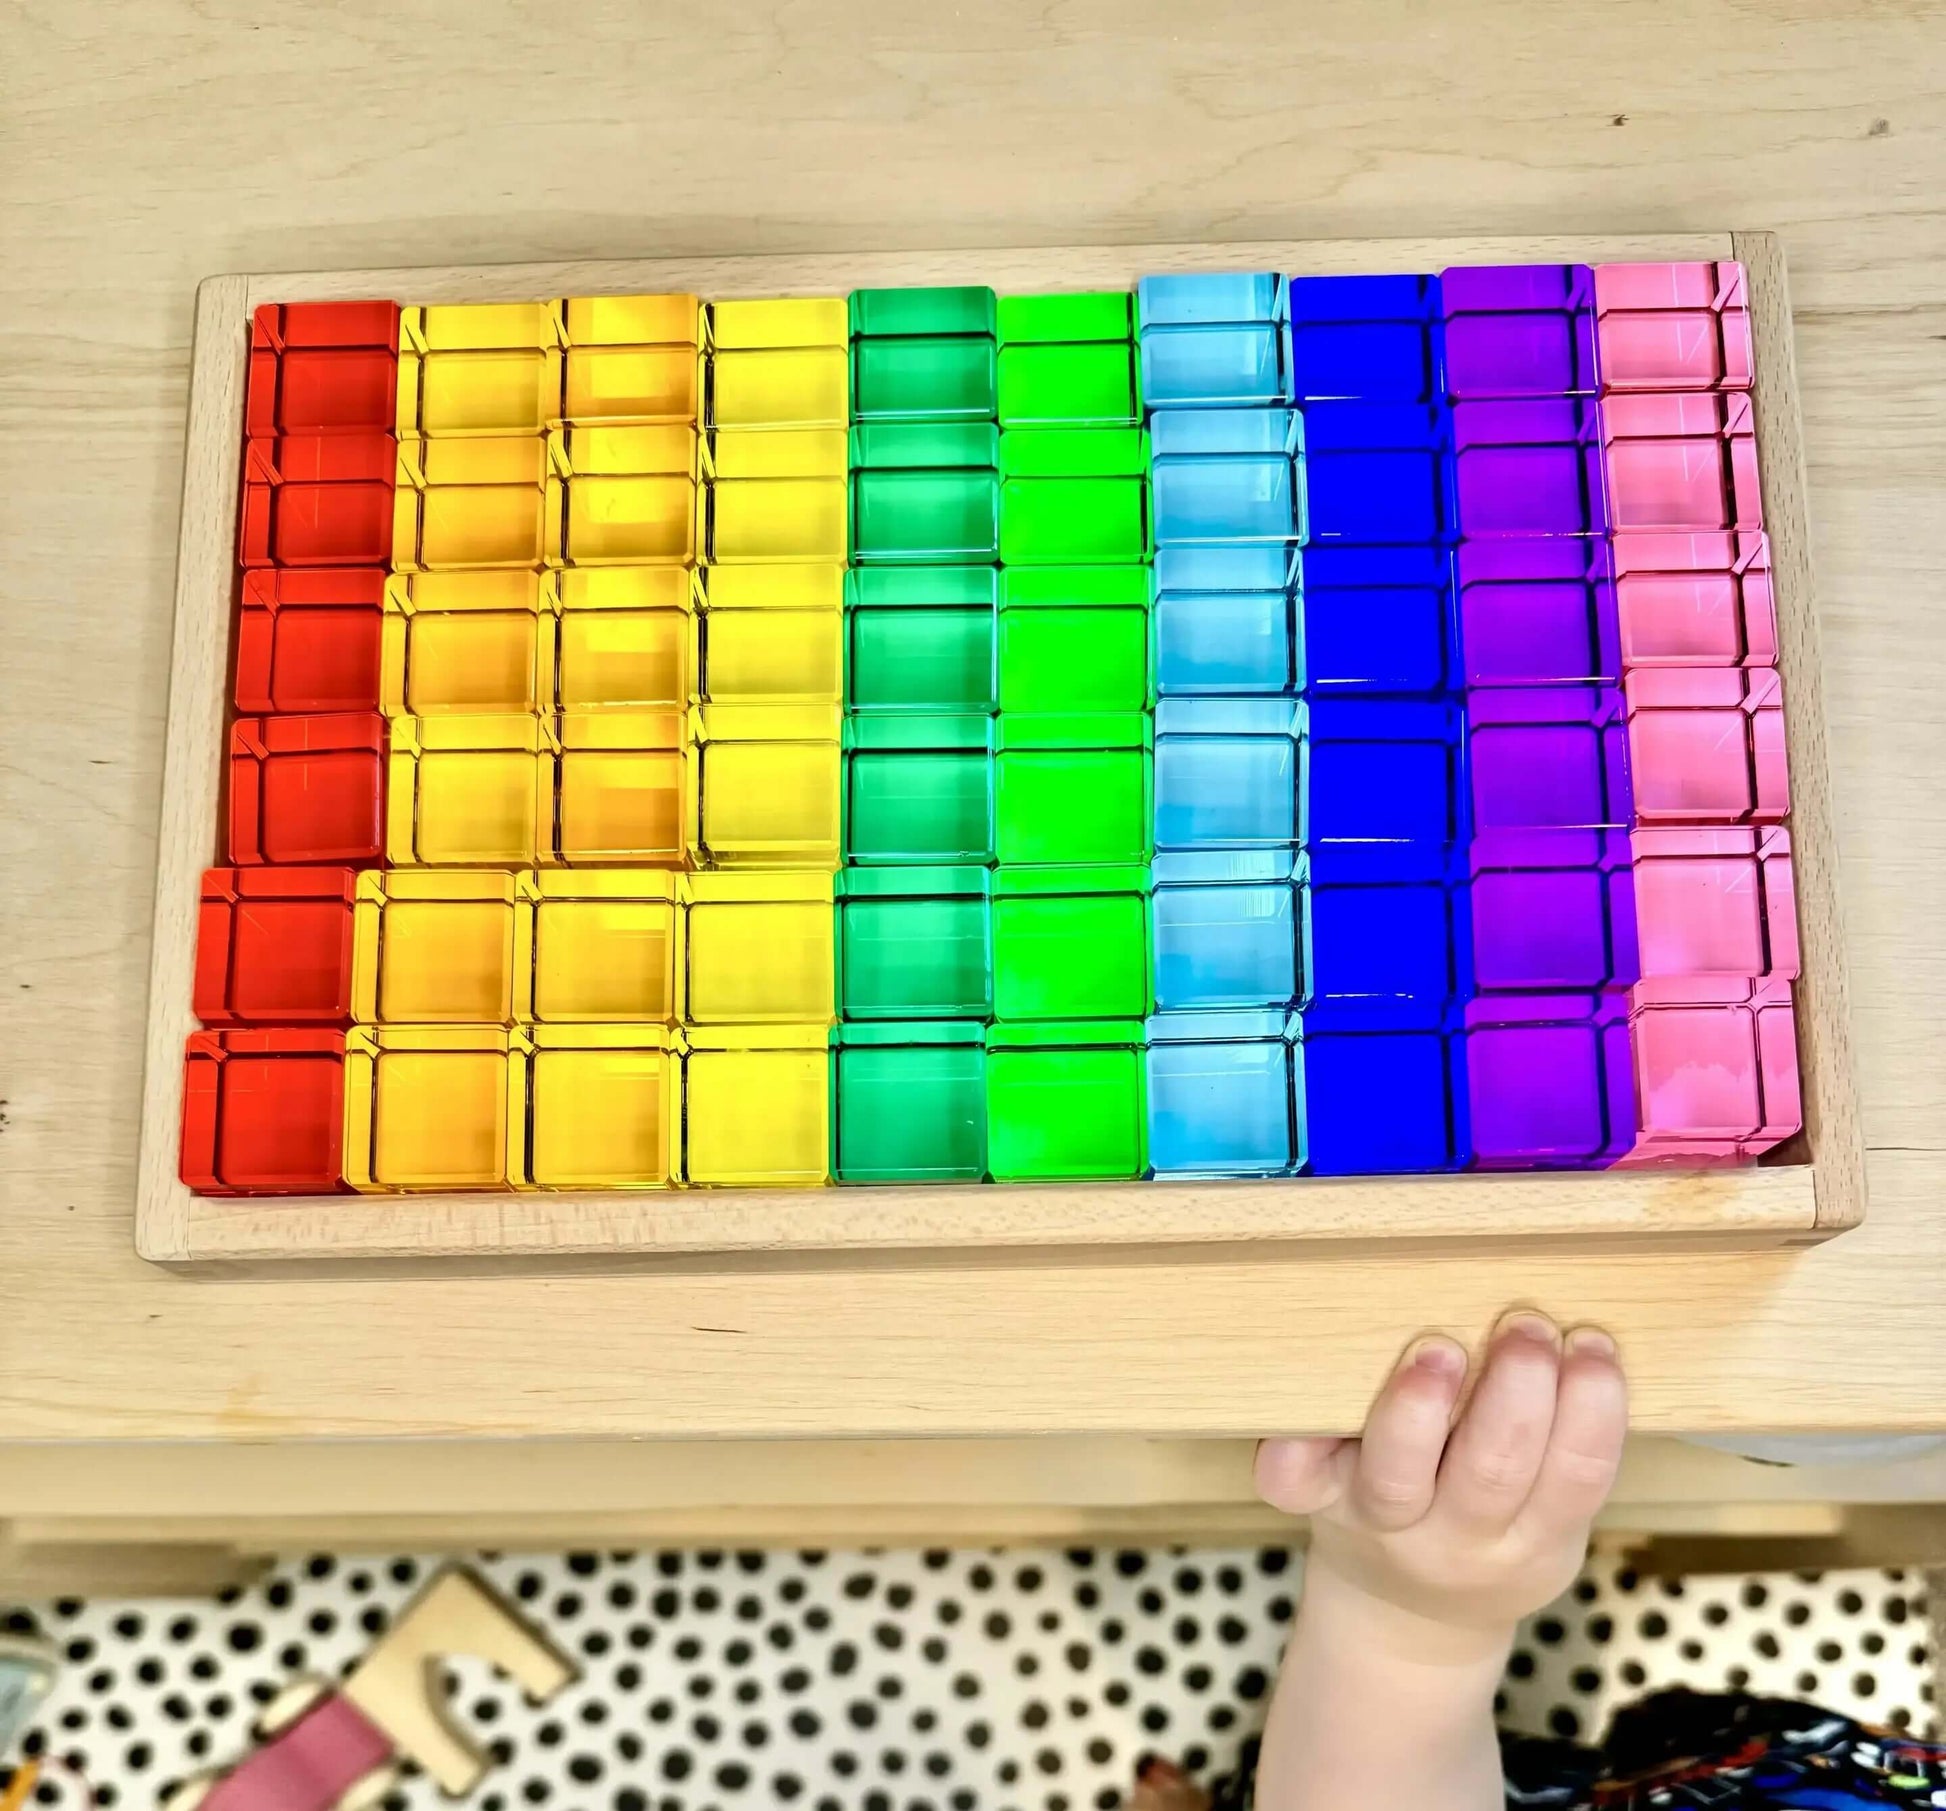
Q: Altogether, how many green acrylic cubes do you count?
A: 12